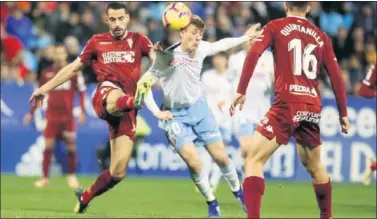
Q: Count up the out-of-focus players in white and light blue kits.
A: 2